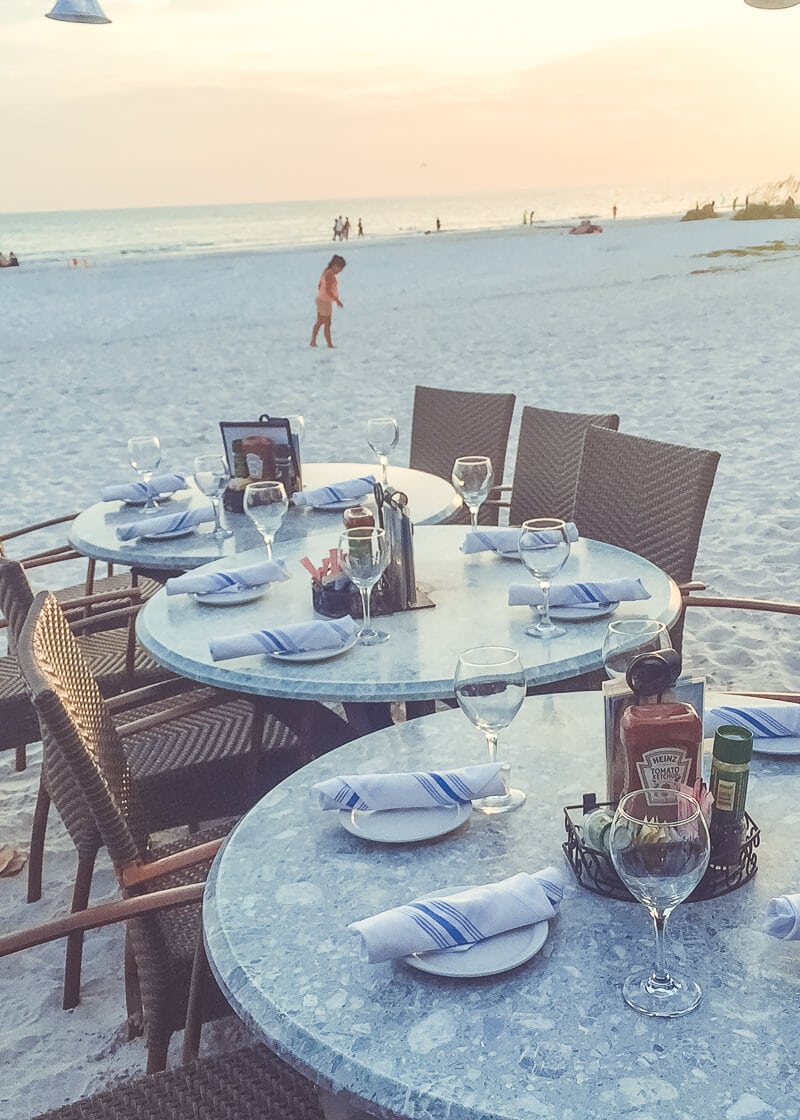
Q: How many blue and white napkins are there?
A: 11